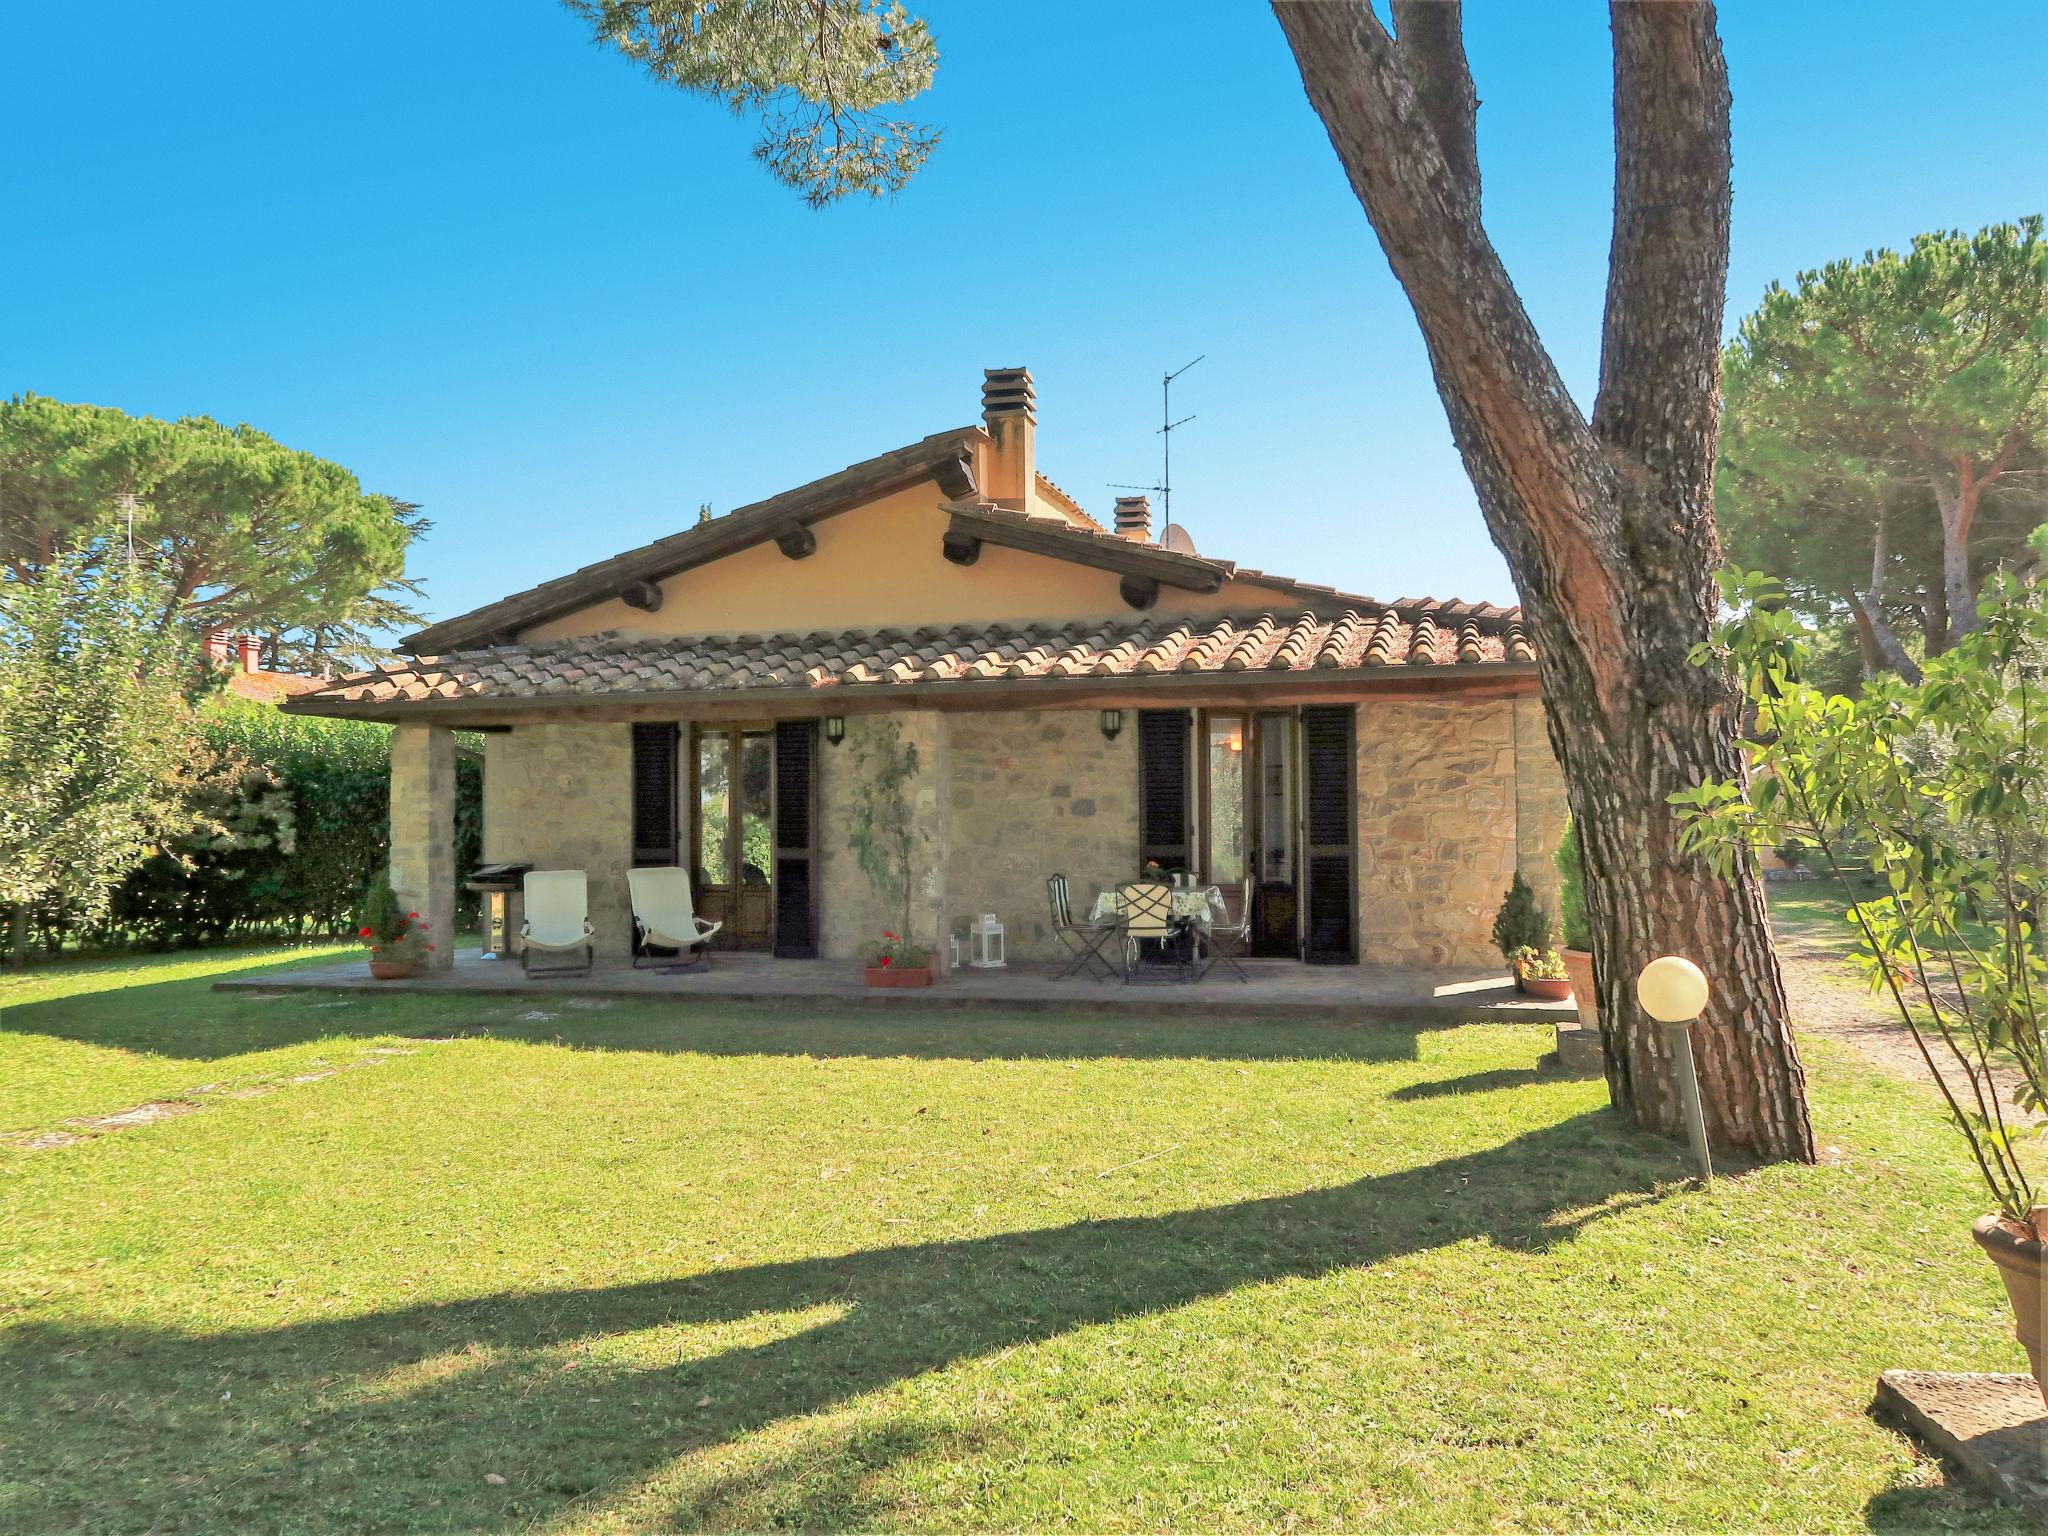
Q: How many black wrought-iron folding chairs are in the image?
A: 4